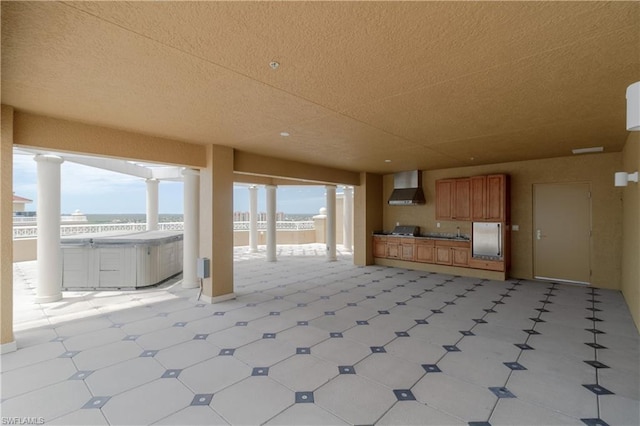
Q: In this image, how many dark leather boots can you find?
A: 0